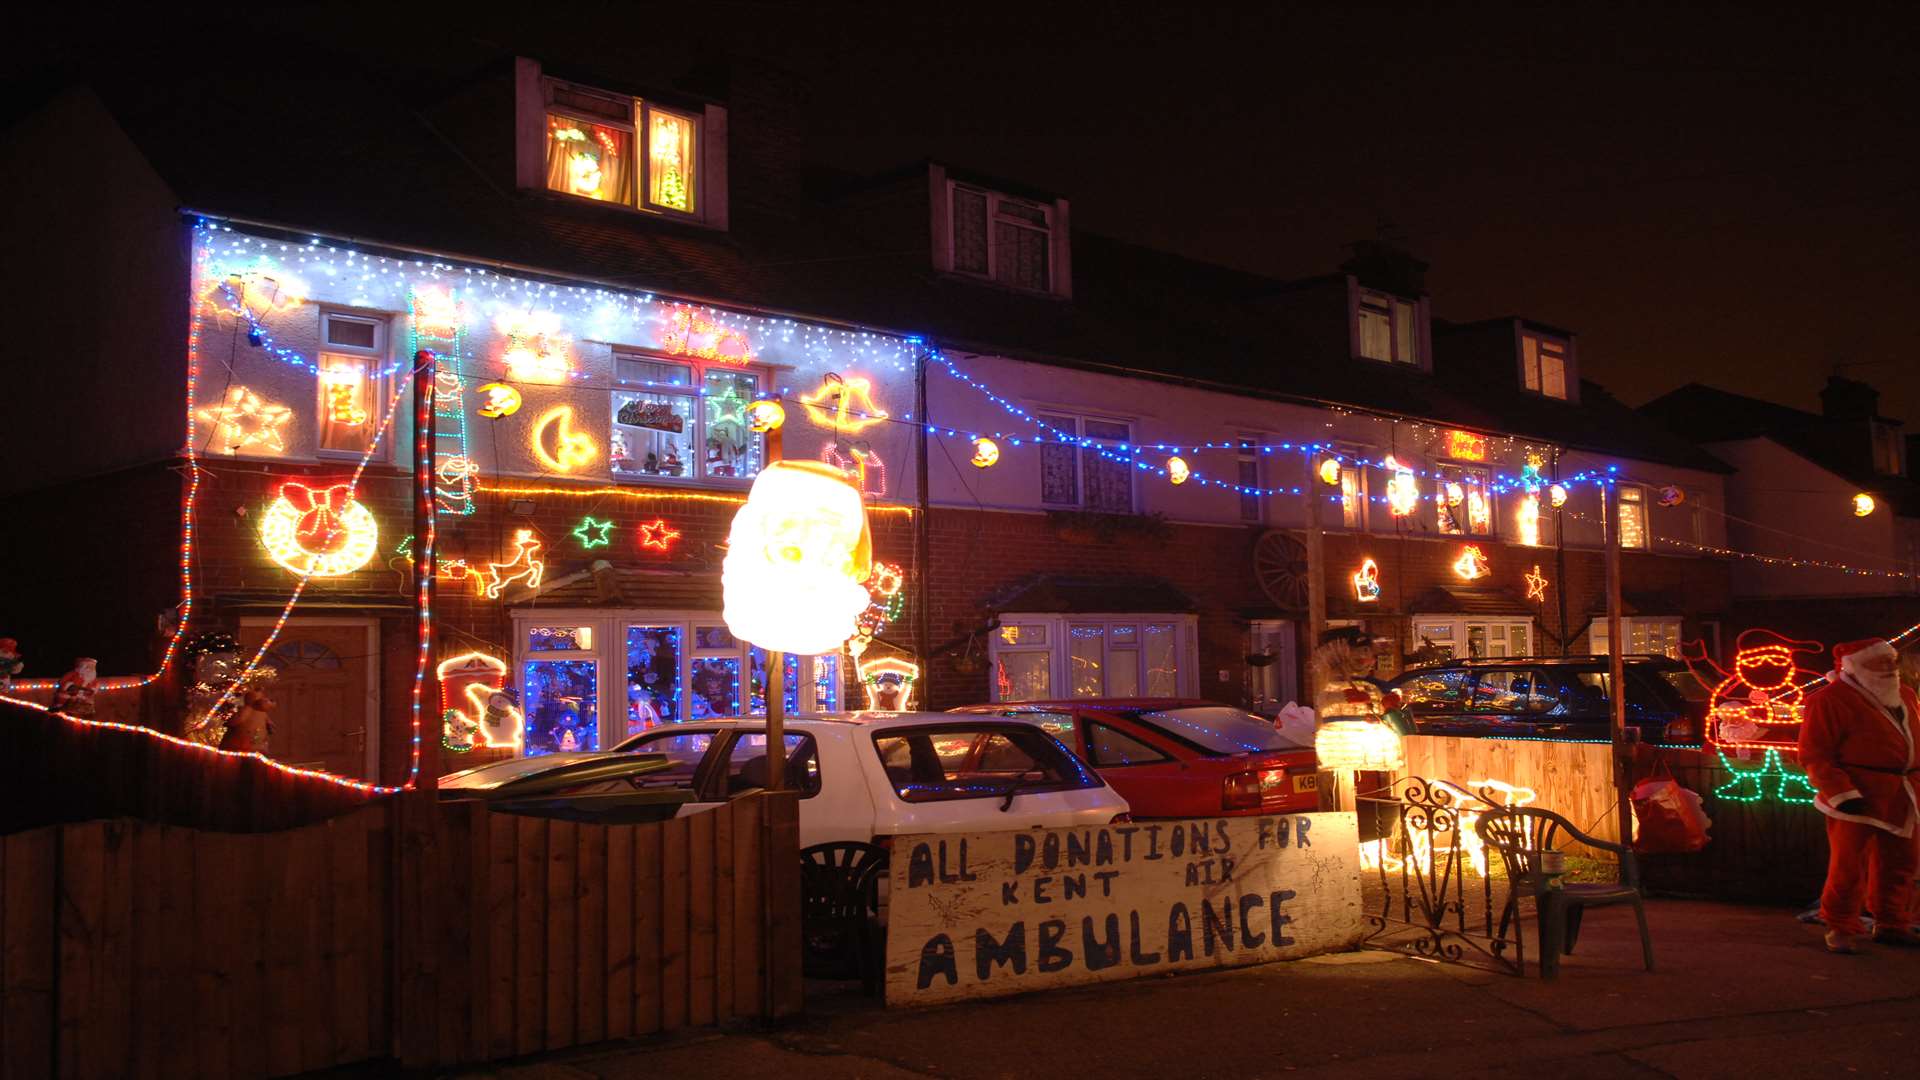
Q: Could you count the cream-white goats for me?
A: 0